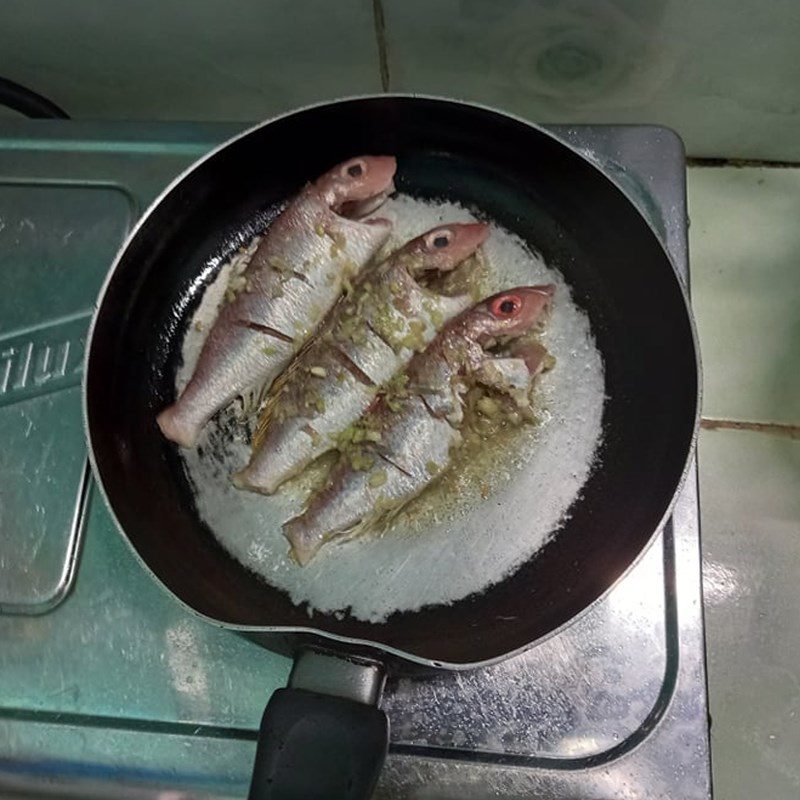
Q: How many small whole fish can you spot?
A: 3